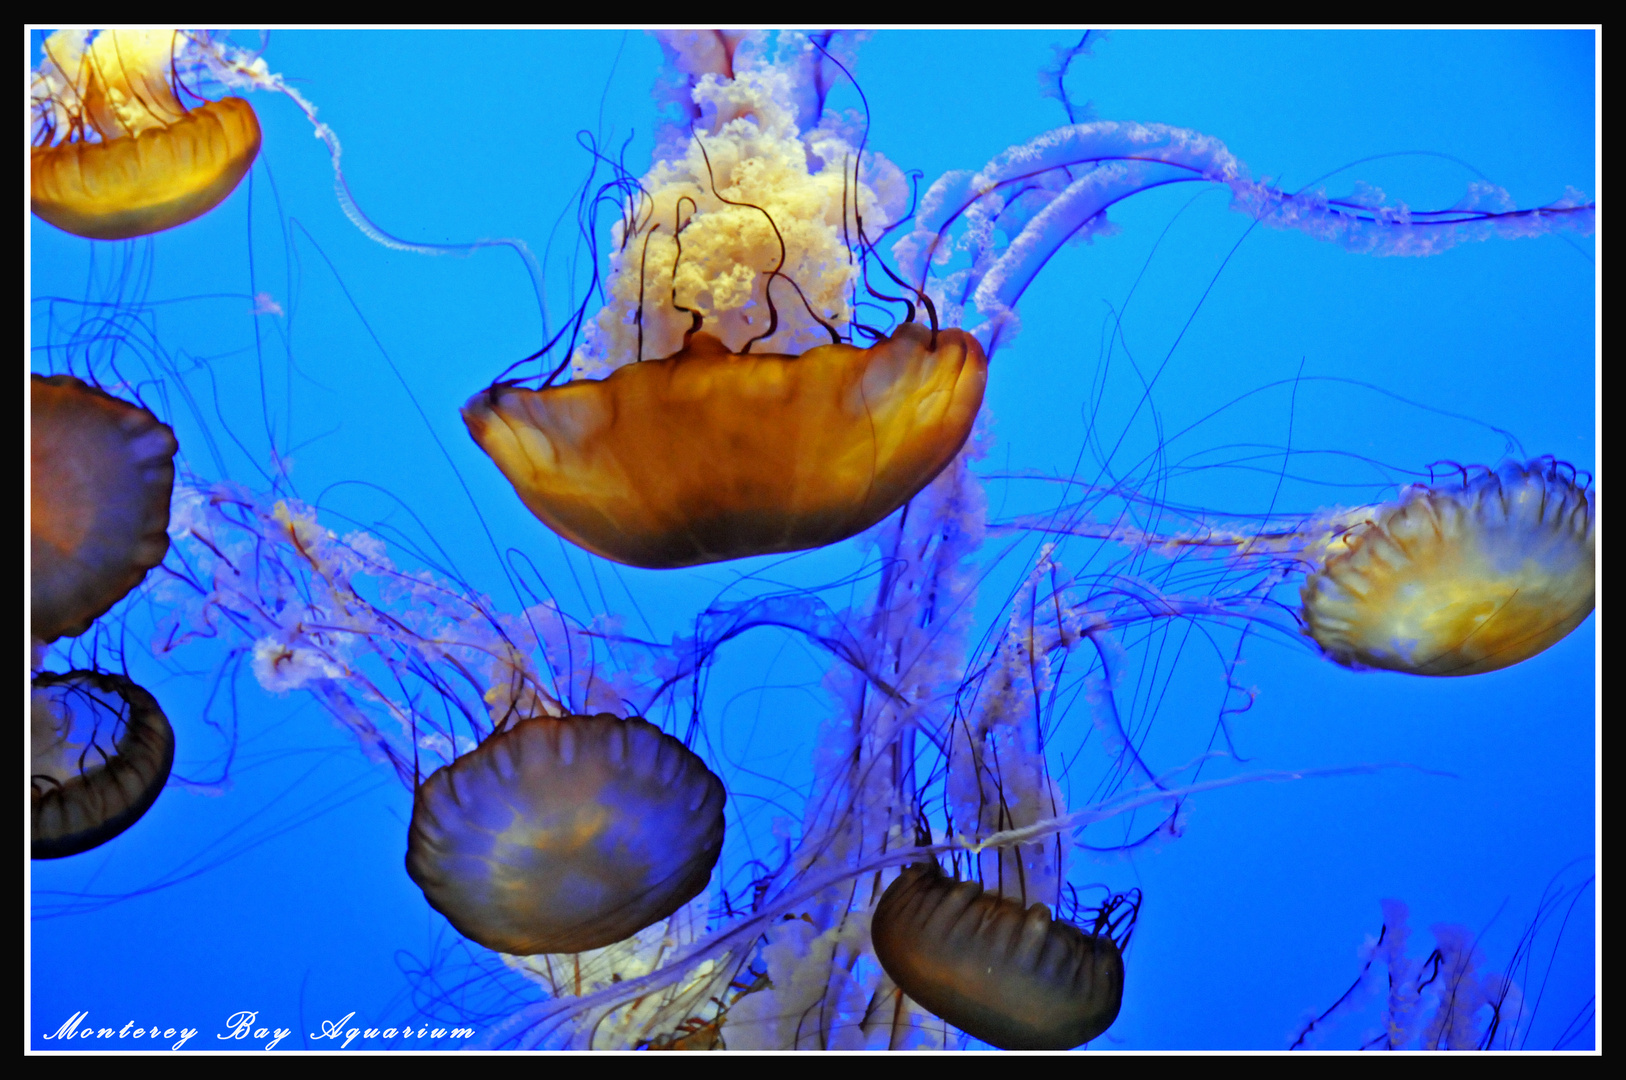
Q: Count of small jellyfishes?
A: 6